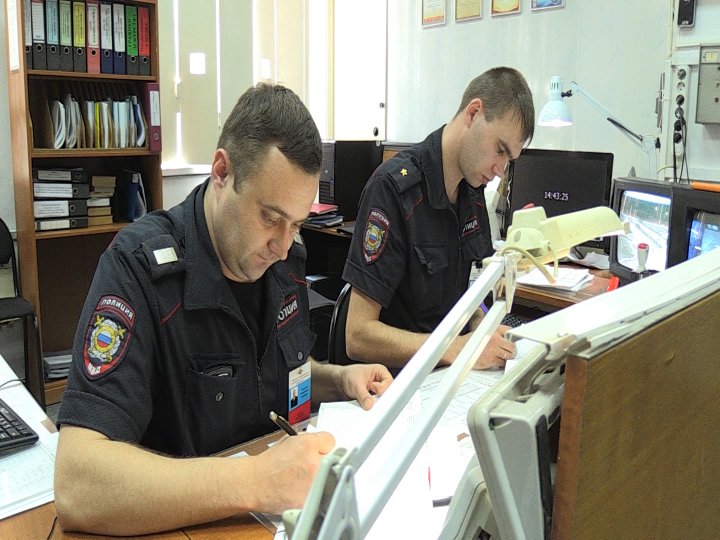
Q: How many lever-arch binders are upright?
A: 11